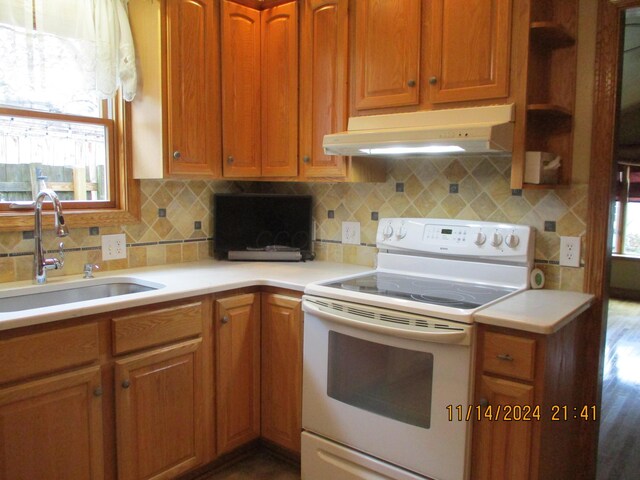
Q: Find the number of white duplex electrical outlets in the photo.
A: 3